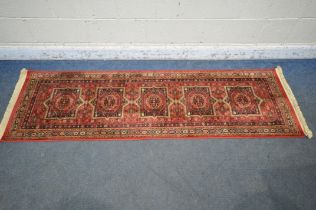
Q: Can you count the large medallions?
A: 5